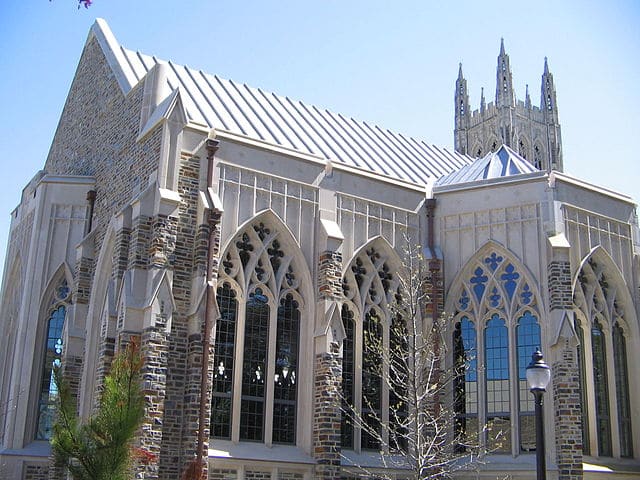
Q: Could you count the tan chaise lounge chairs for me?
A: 0